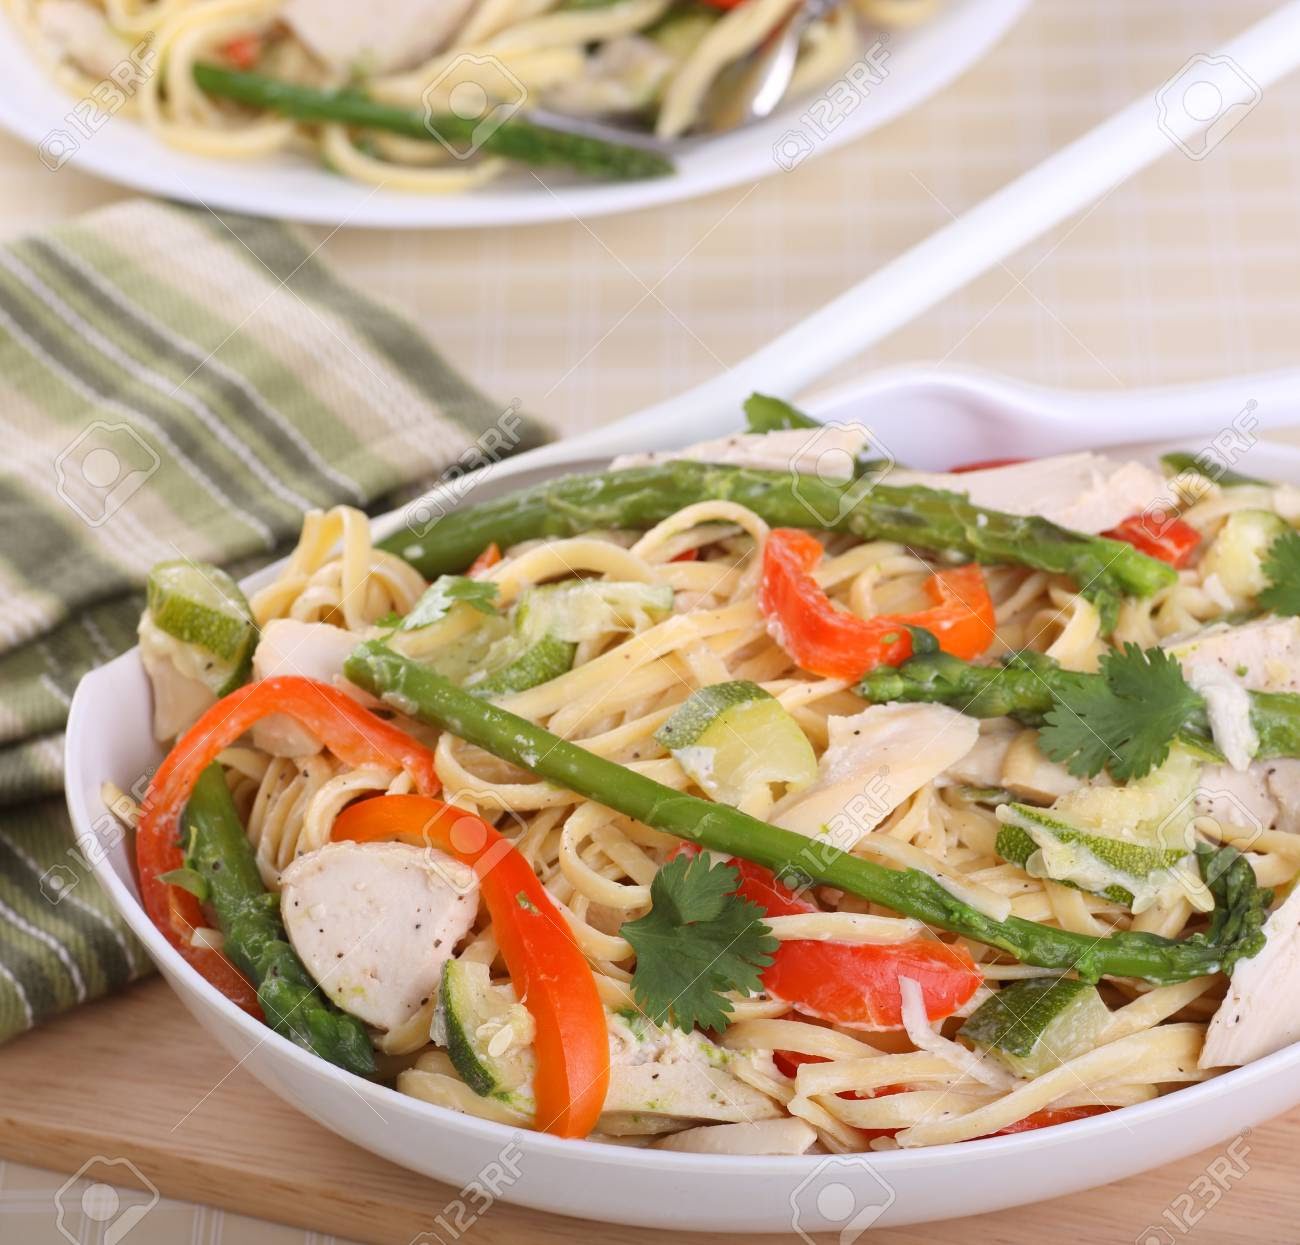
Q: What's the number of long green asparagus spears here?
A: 5